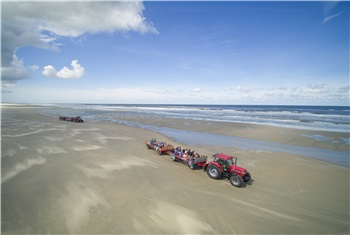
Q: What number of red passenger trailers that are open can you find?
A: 2